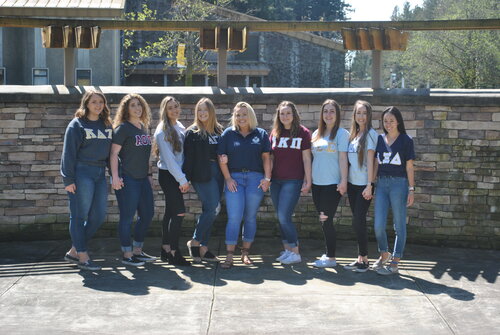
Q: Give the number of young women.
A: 9